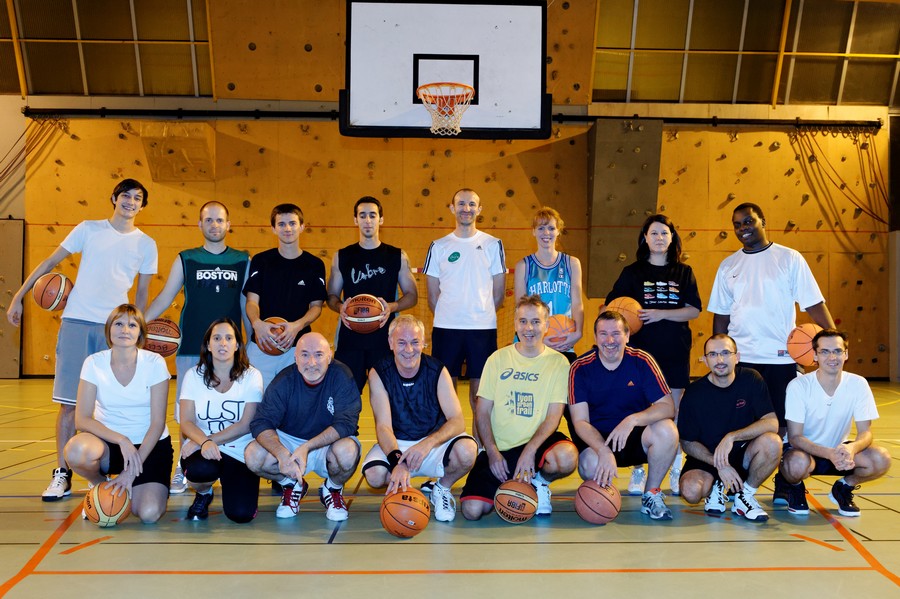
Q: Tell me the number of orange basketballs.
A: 11